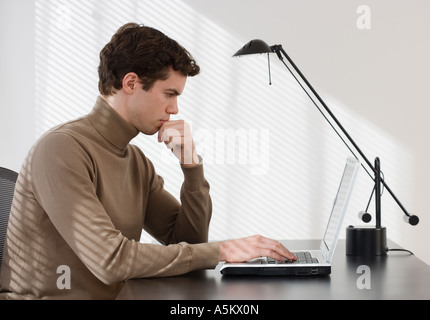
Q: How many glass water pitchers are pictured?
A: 0